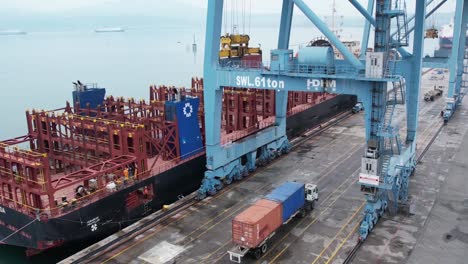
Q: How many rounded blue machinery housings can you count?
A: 1